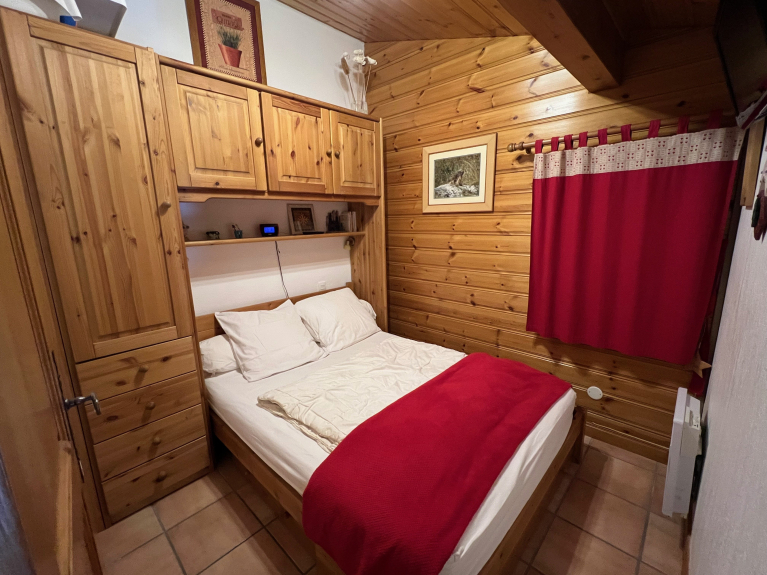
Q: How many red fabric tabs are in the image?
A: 9